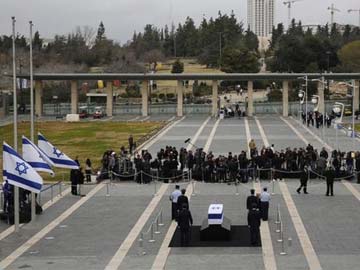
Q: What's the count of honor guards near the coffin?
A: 6